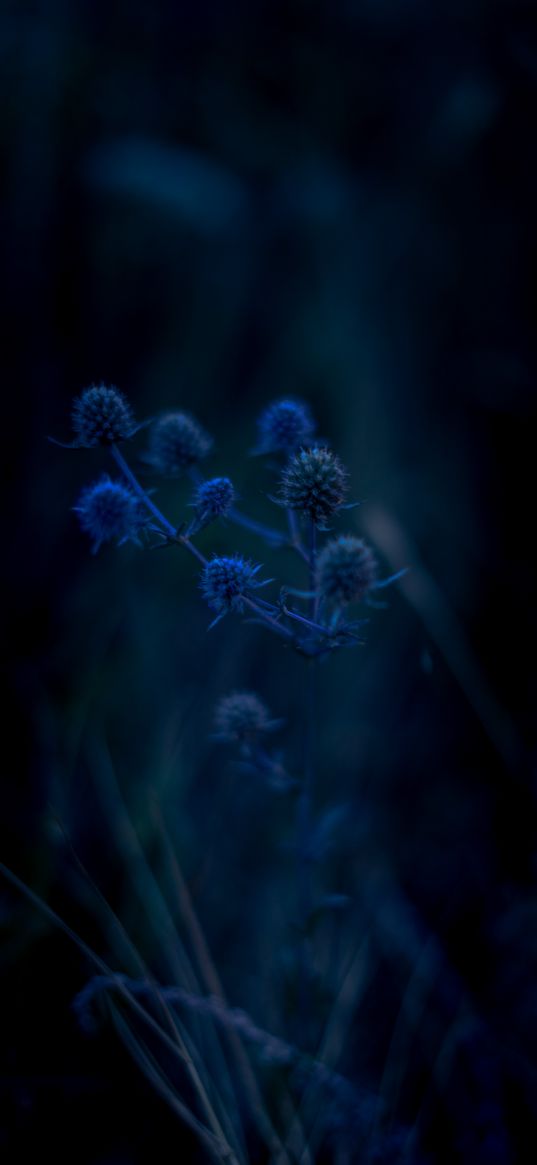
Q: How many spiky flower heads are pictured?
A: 9